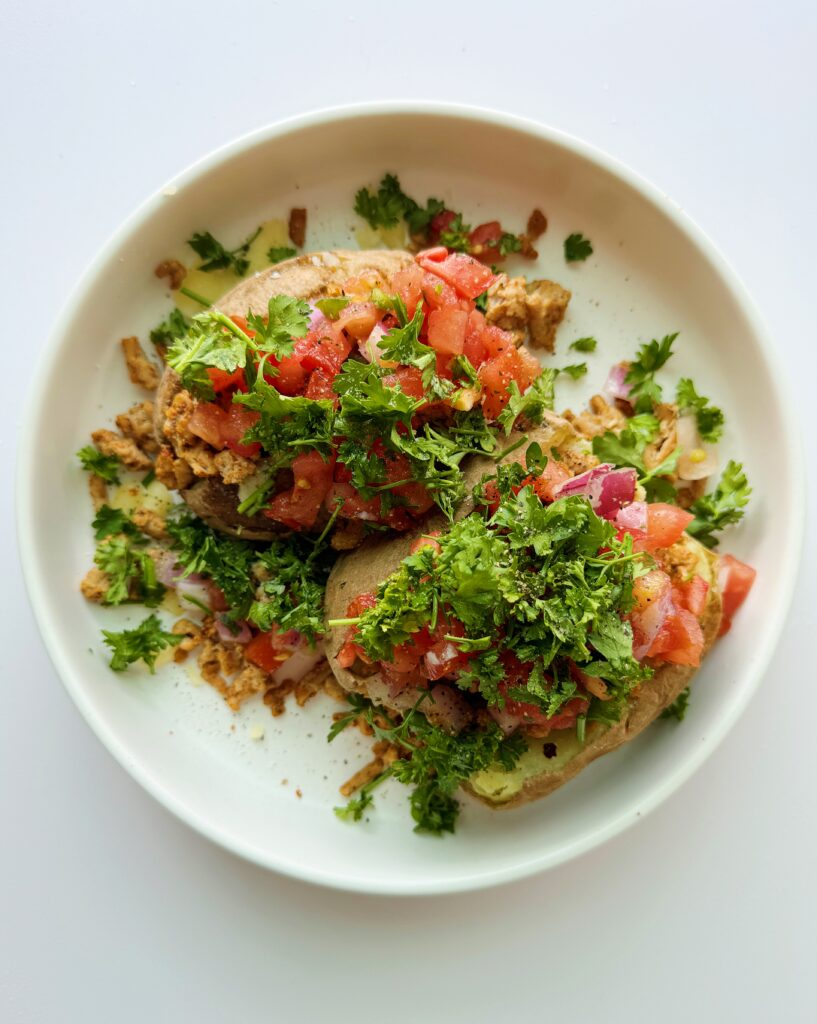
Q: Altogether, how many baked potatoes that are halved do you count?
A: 2